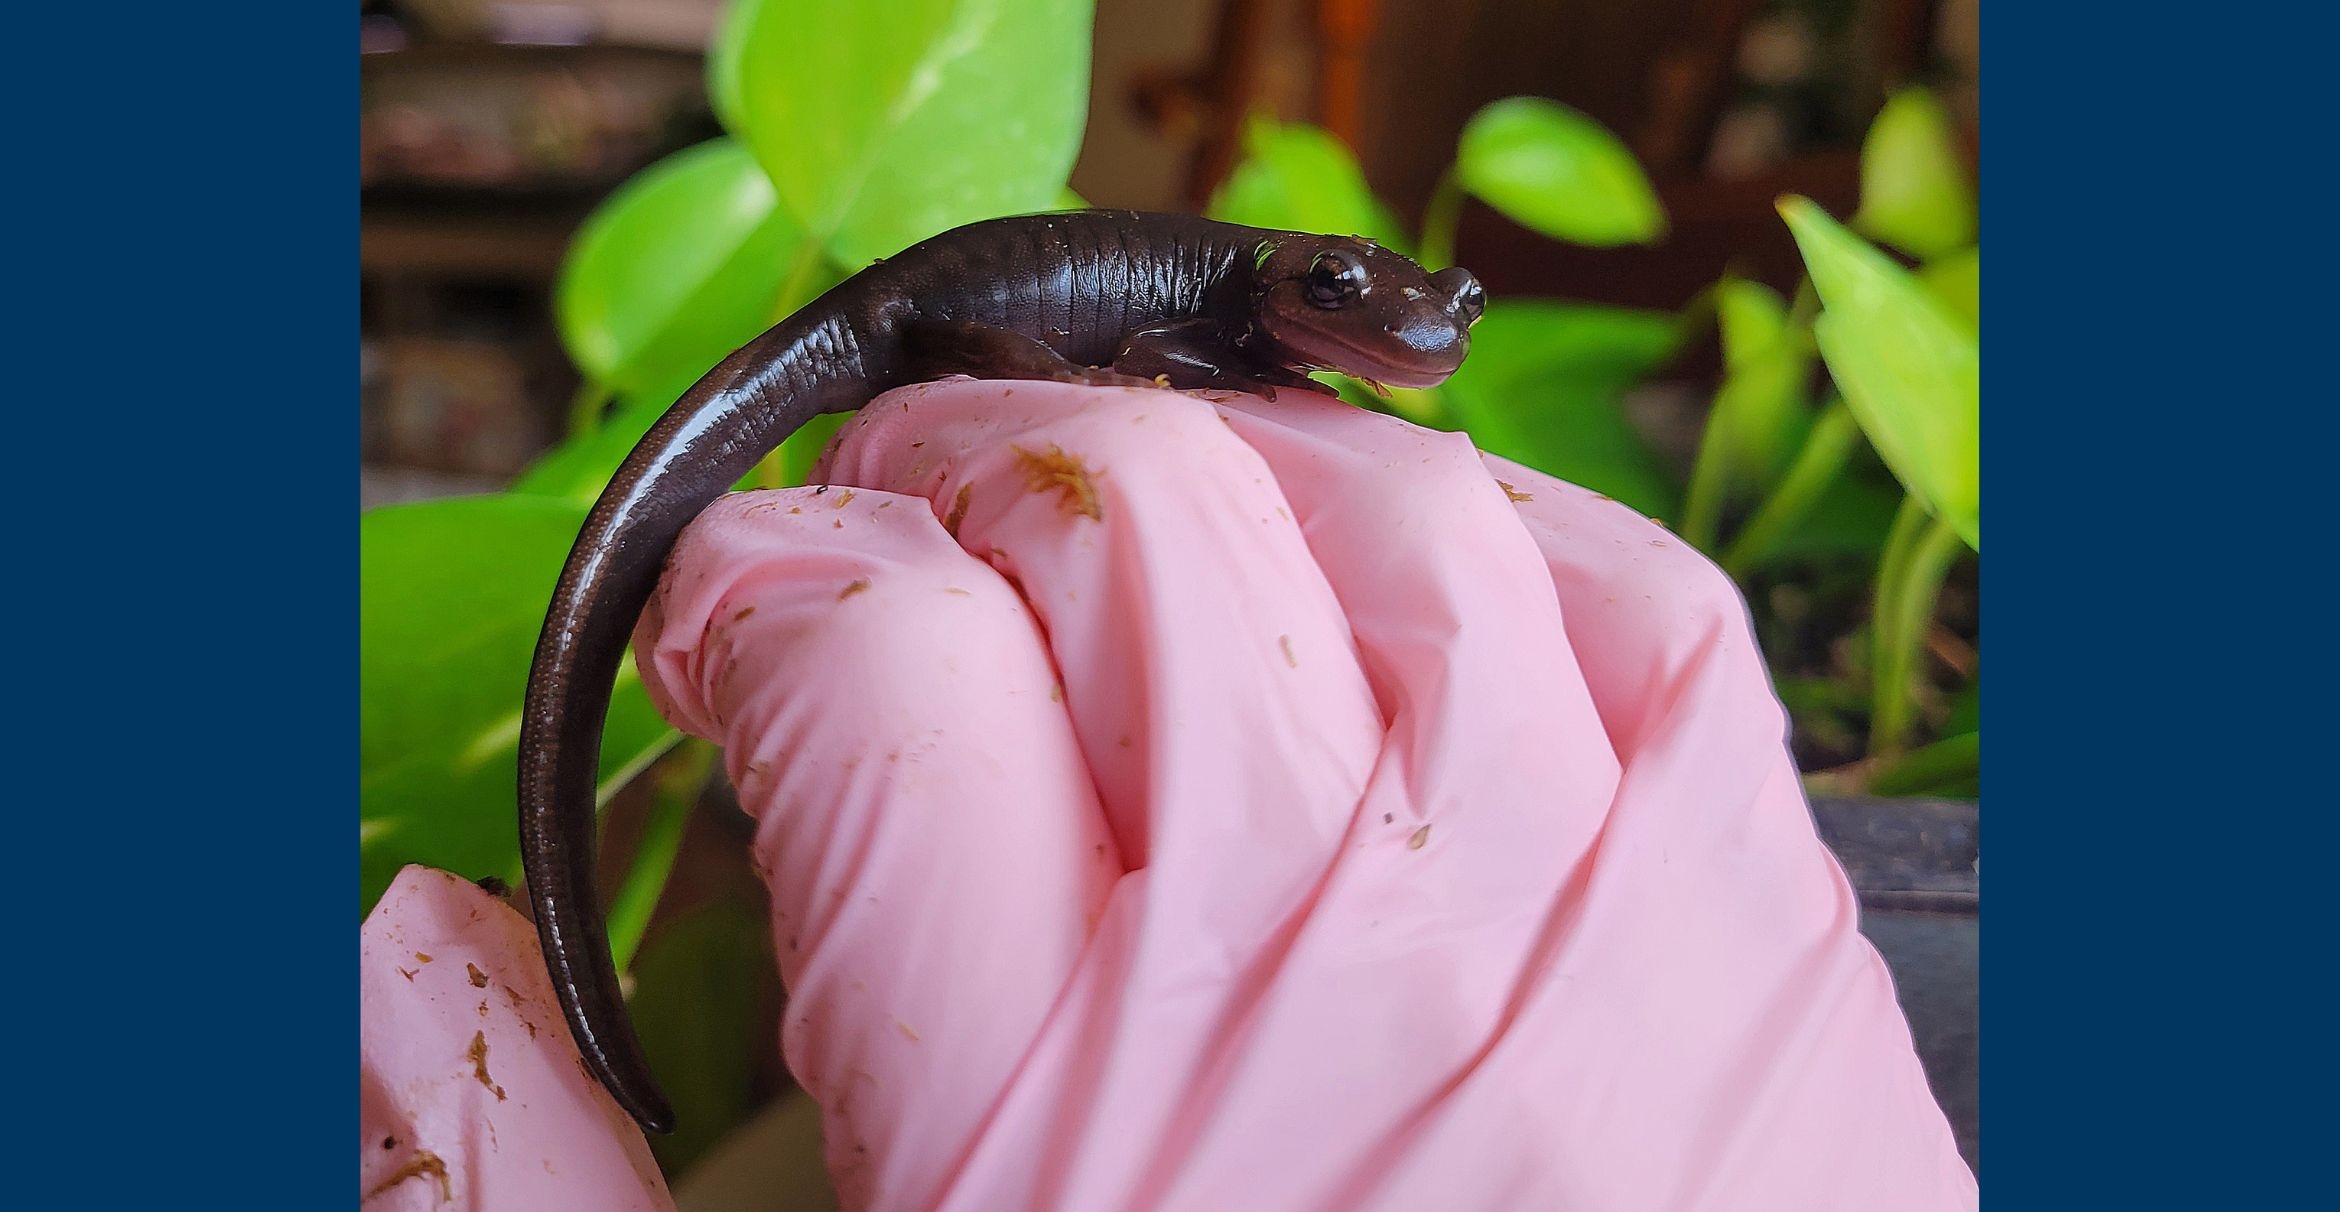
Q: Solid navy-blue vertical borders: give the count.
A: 2